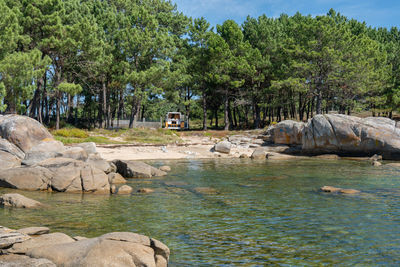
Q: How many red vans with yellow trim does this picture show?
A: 0